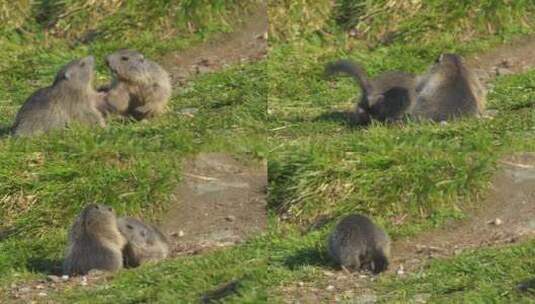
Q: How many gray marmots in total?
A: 7